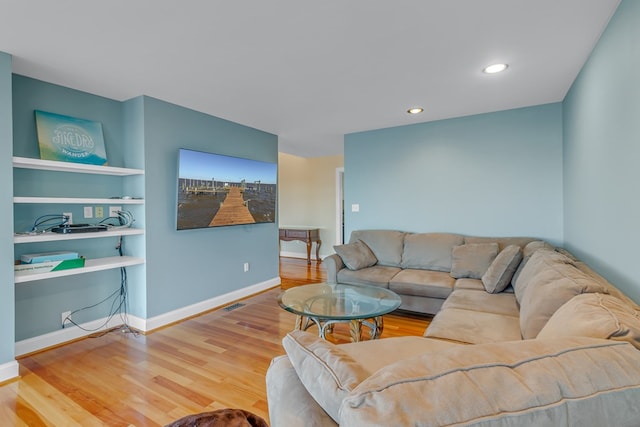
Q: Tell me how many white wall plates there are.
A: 6